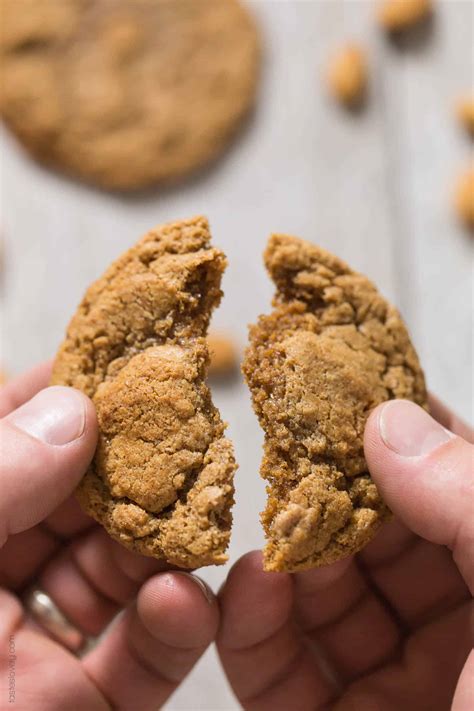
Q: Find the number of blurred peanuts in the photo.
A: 5